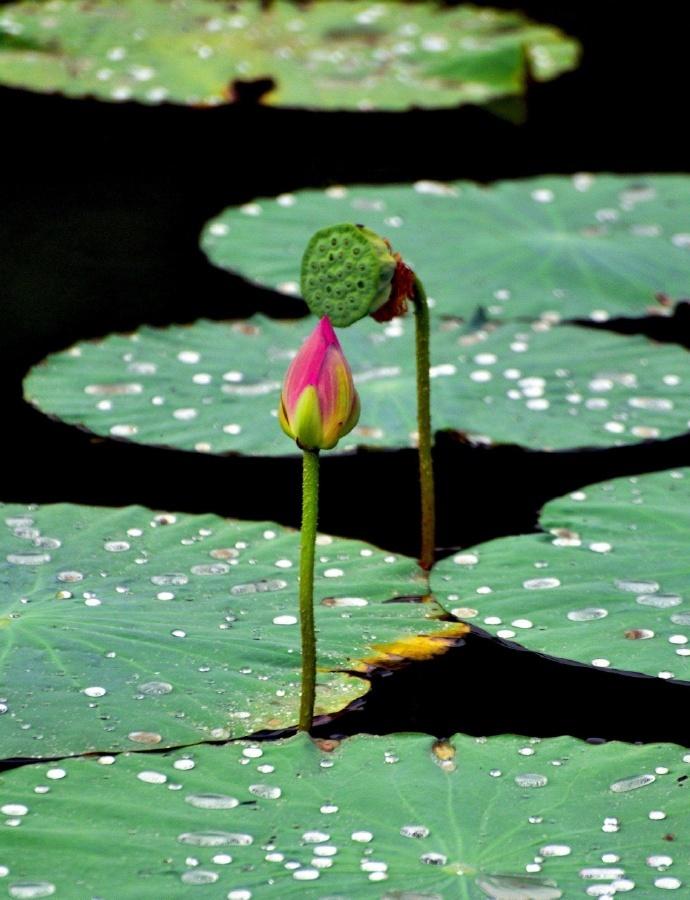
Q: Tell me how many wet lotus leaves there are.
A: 6